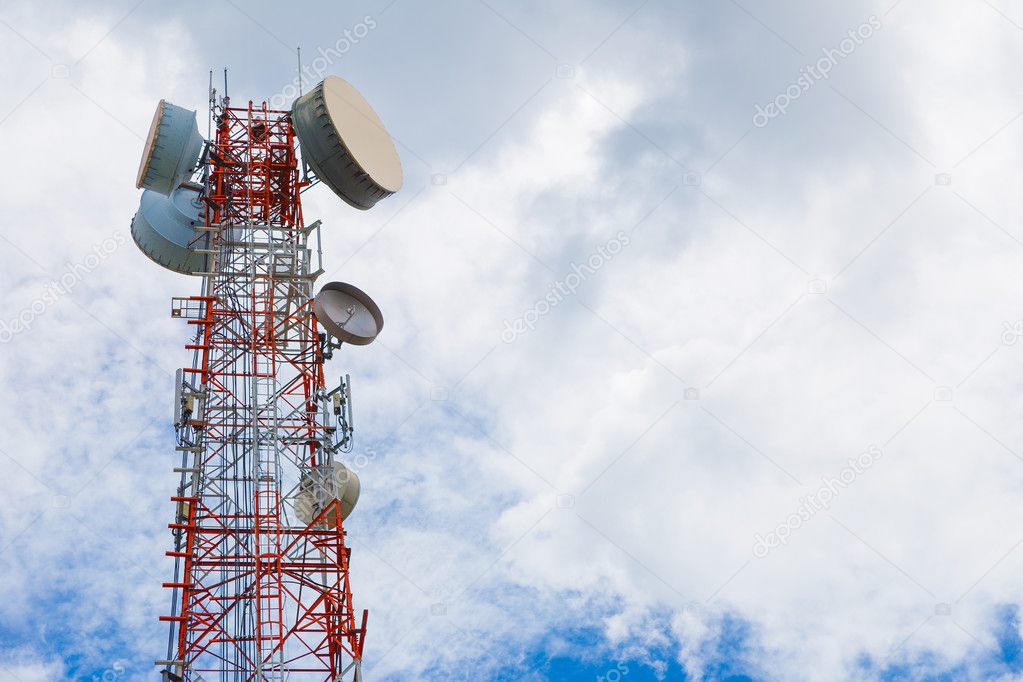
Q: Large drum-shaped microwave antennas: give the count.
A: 3